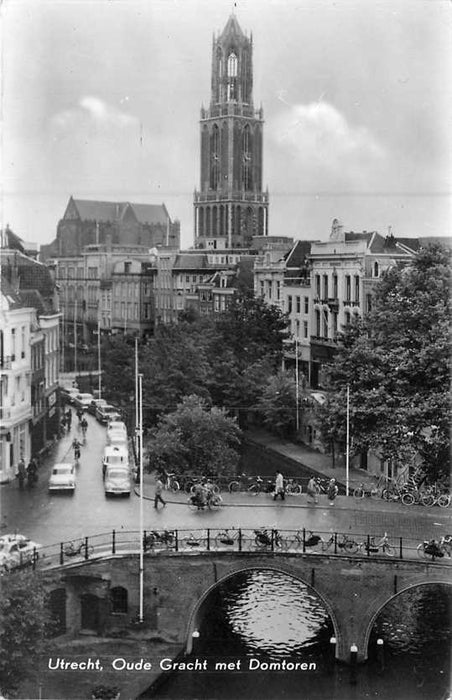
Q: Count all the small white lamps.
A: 4